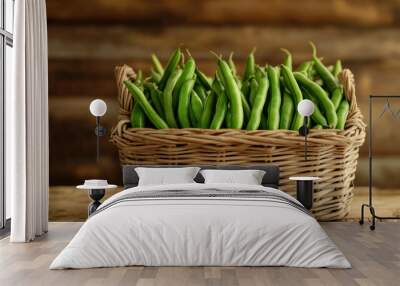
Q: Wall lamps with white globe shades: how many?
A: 2